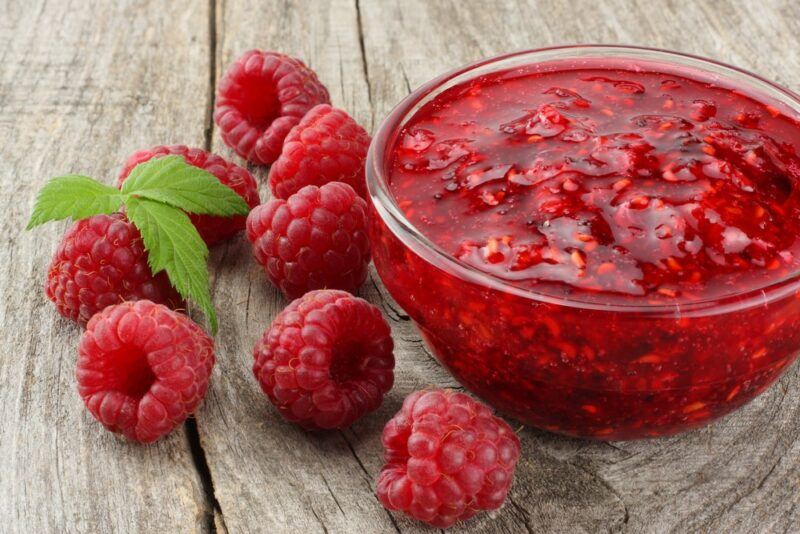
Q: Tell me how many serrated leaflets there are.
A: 3